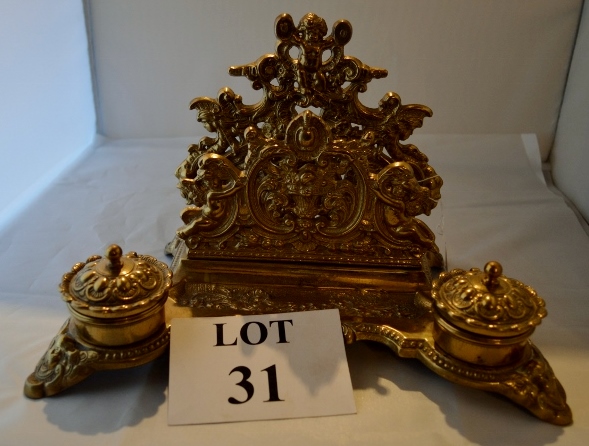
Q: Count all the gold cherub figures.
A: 5